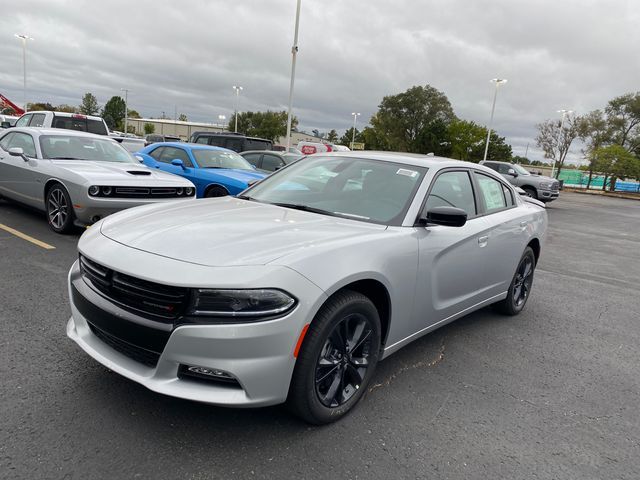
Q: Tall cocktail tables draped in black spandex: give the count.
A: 0